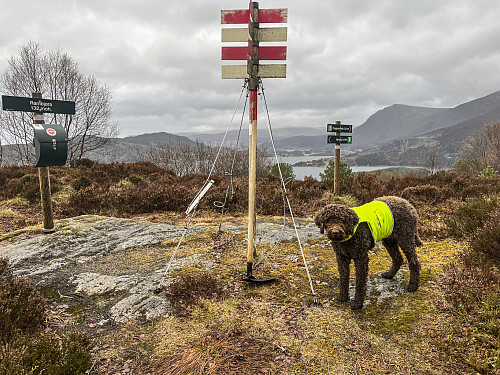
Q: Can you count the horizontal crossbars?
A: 4